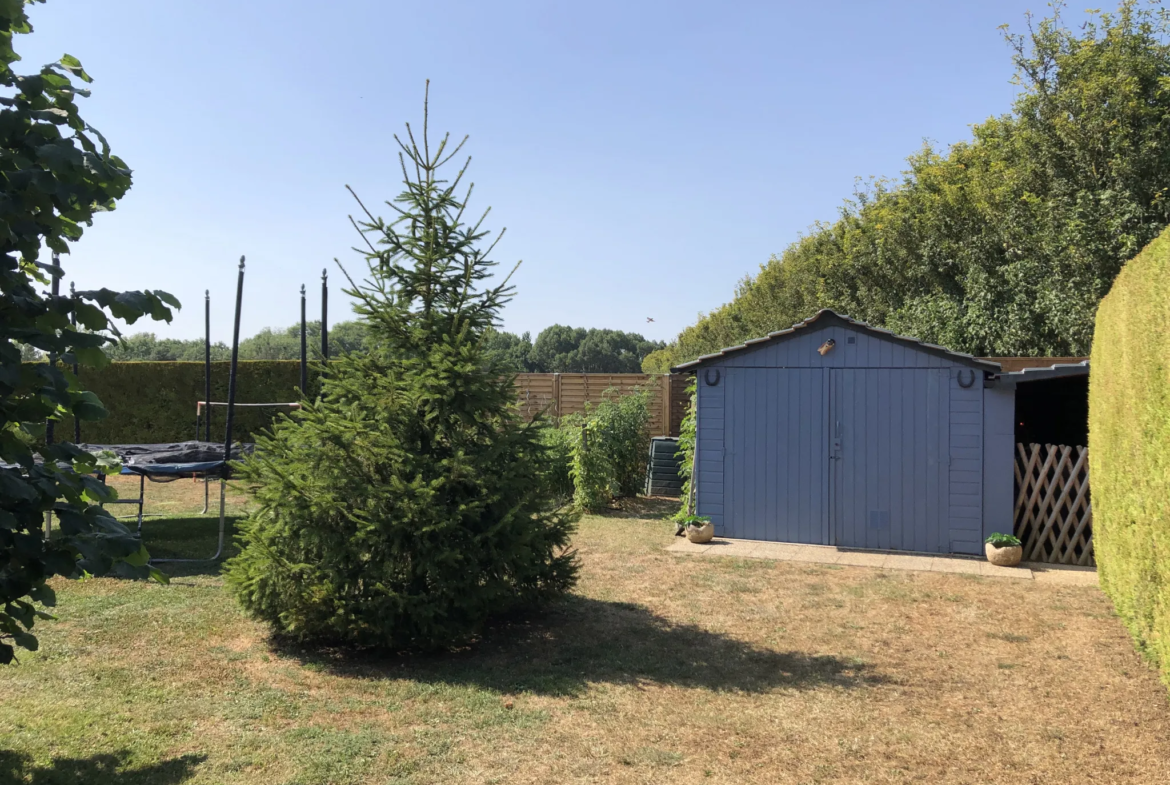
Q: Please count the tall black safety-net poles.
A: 6